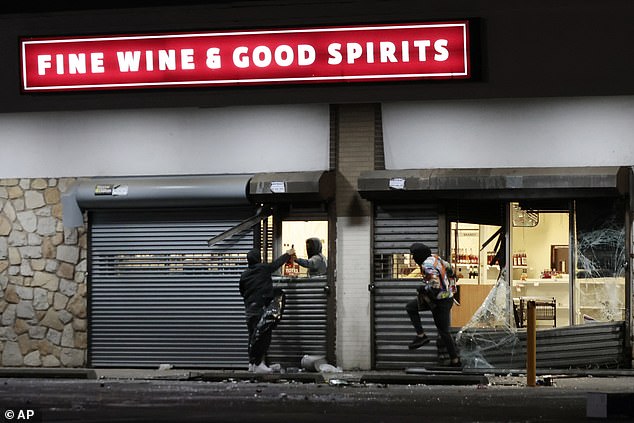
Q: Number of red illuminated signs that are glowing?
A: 1